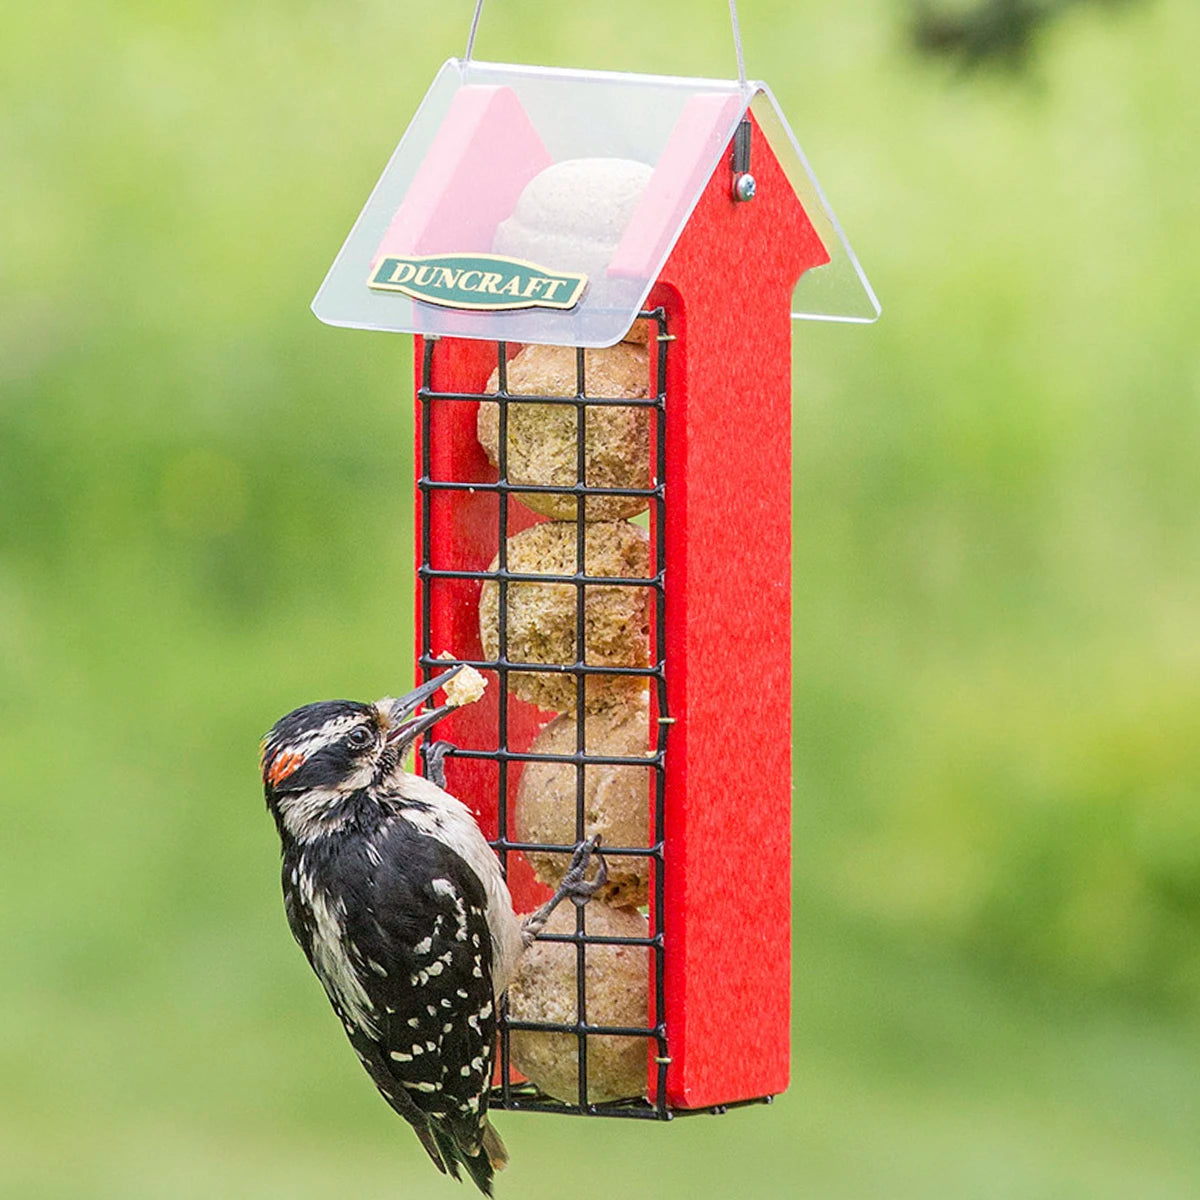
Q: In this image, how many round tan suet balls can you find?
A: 5